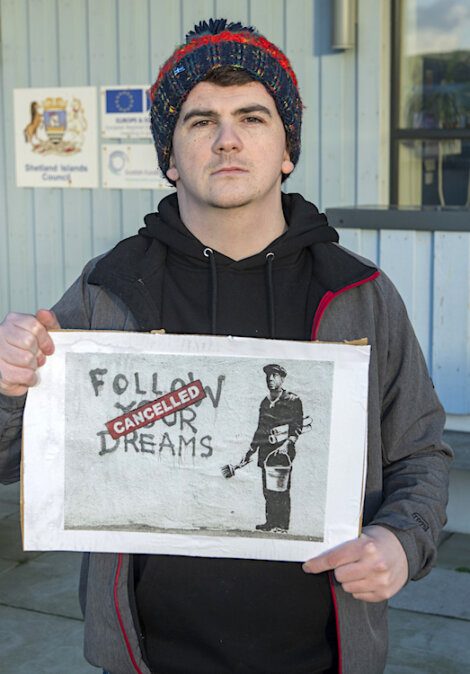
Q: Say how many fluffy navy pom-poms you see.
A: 1